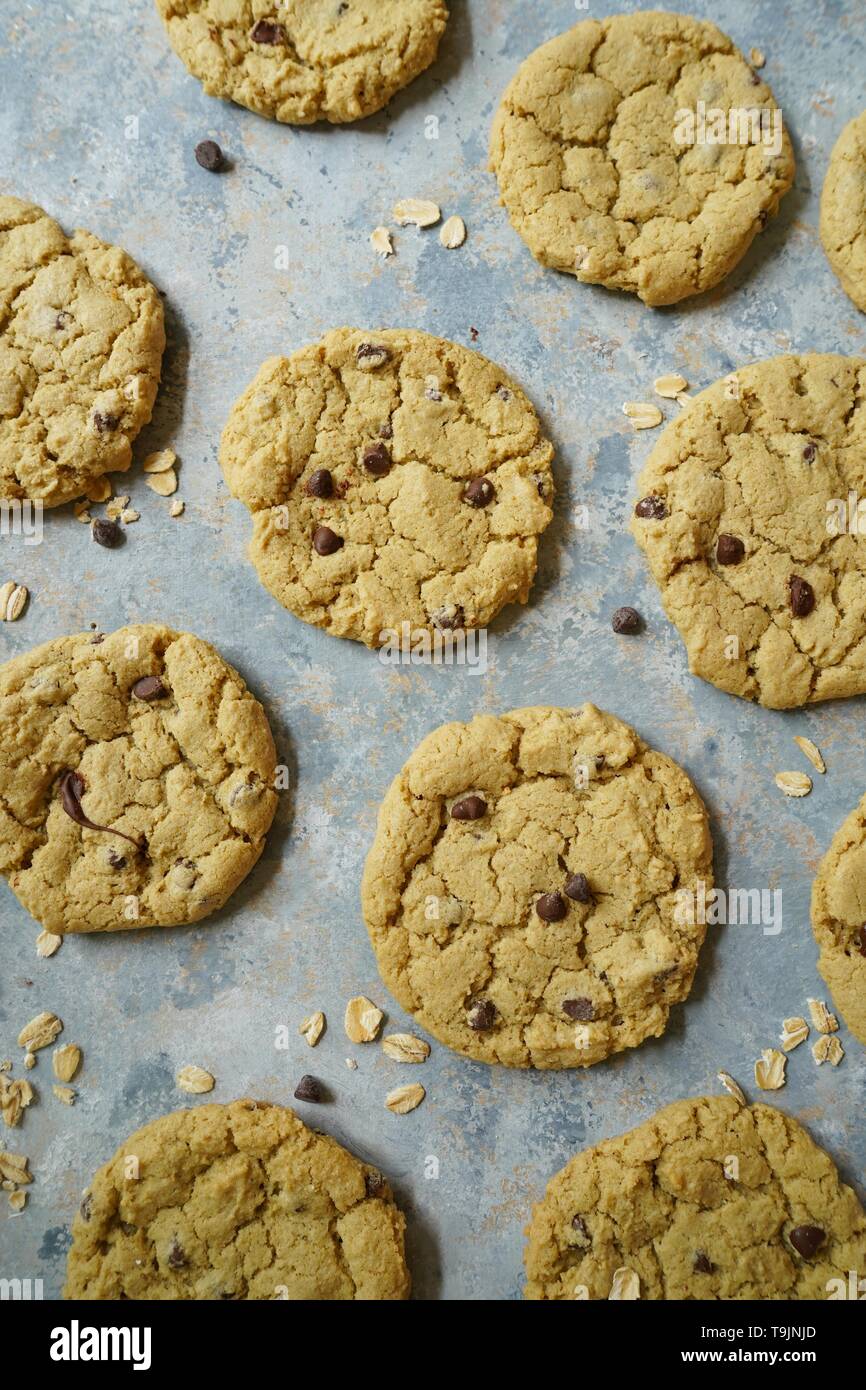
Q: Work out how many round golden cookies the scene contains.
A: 11